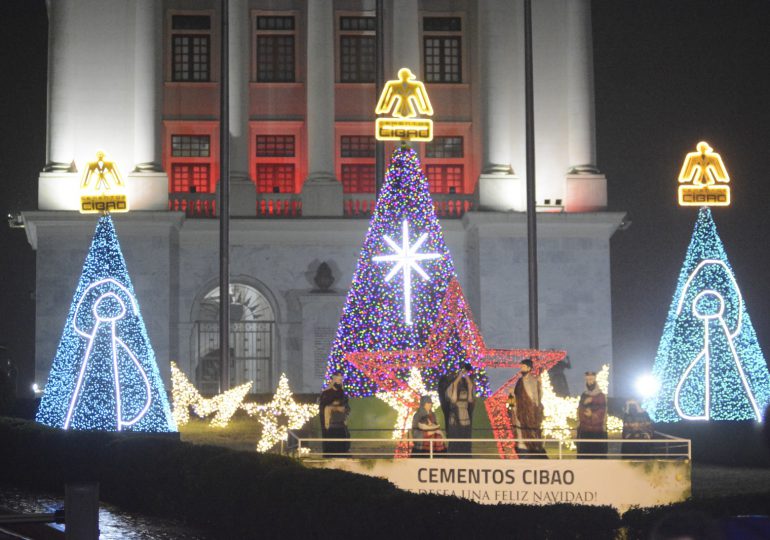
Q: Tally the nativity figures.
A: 6